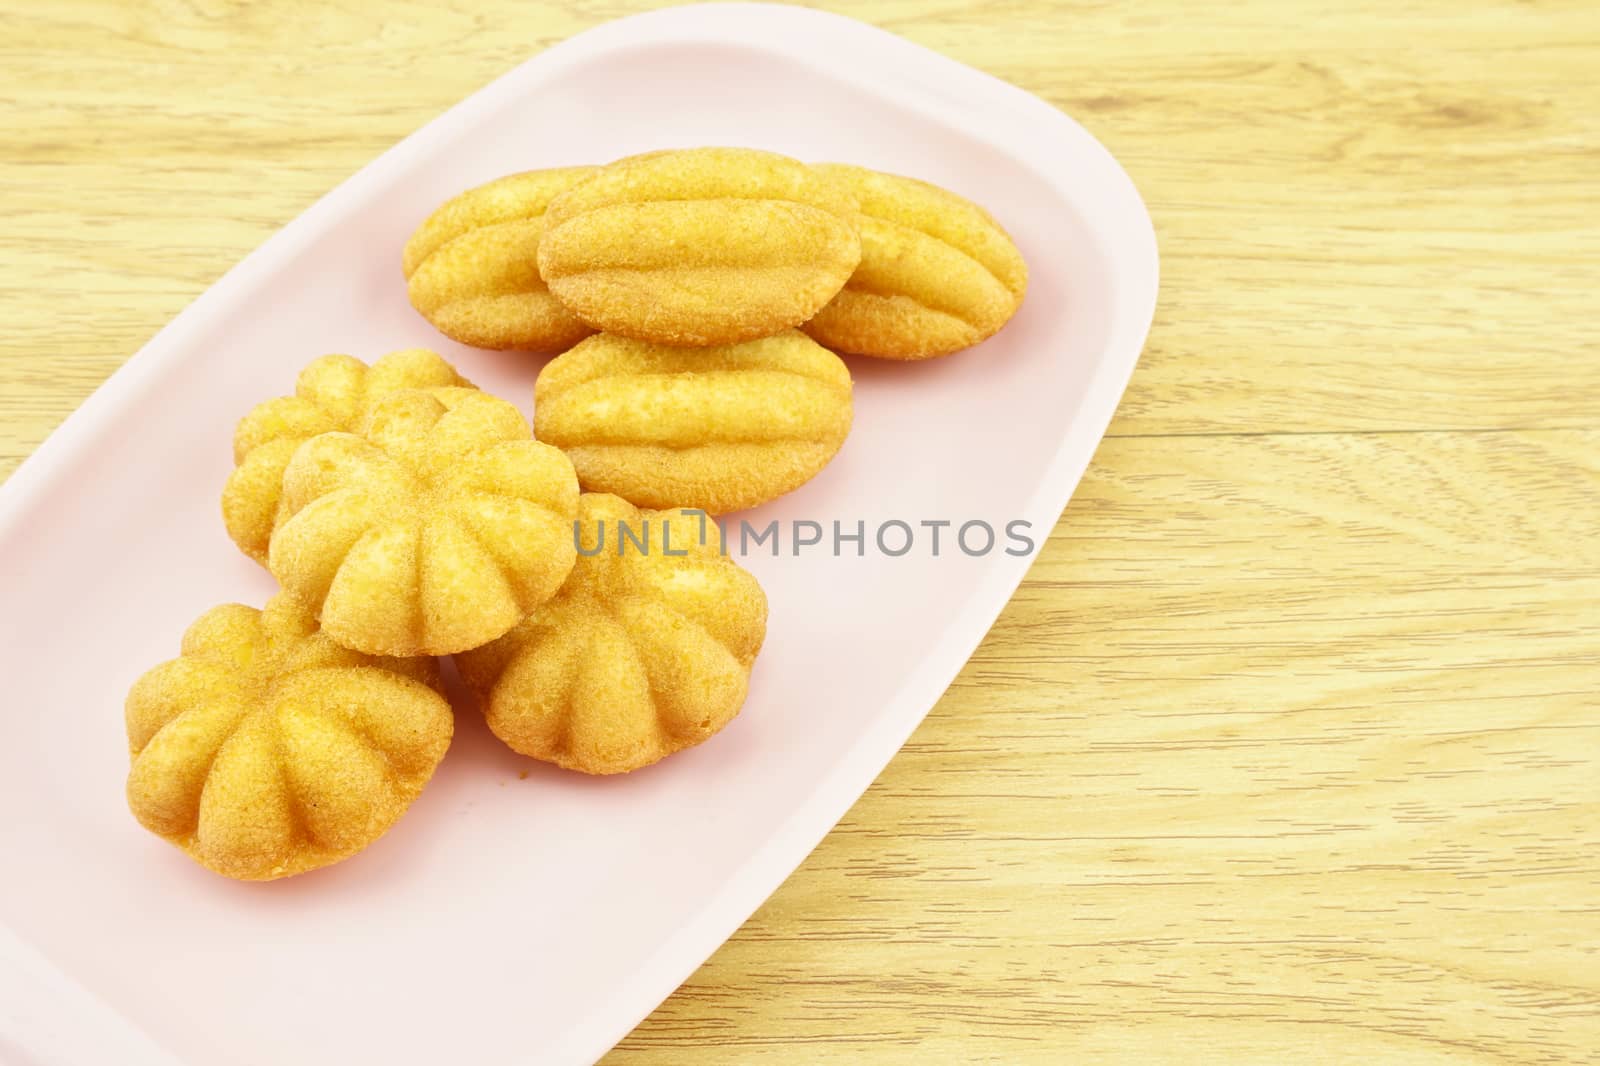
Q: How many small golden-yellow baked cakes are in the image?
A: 8